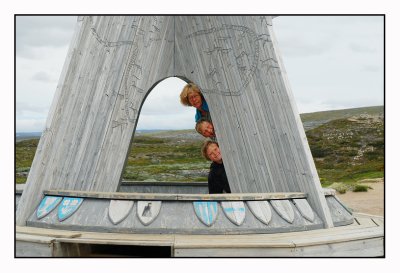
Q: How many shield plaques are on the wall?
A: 9